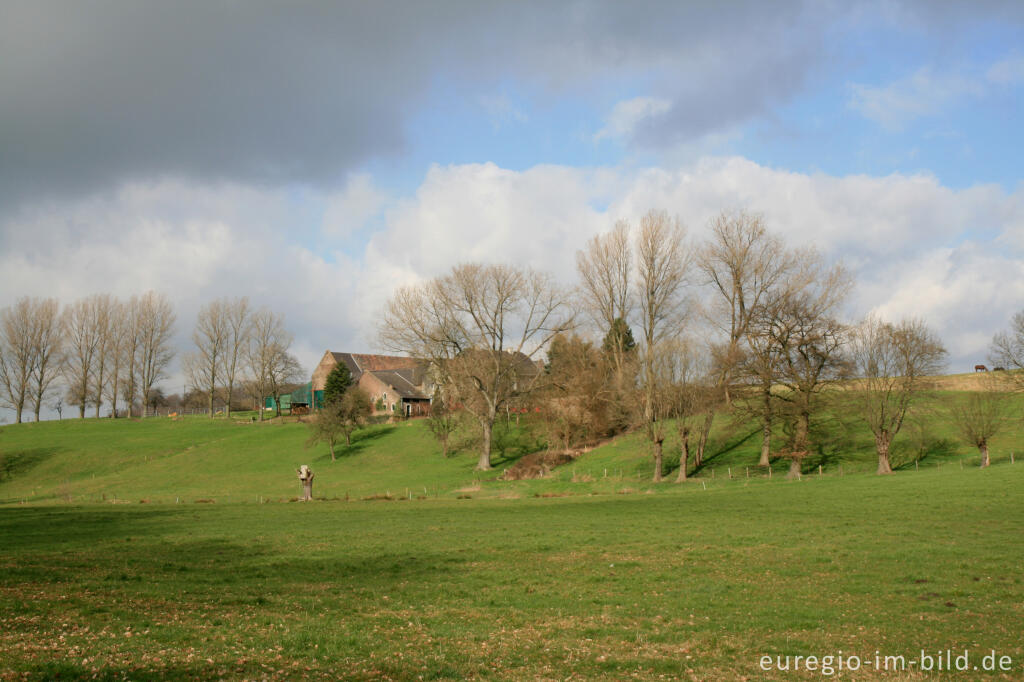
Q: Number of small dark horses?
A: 1